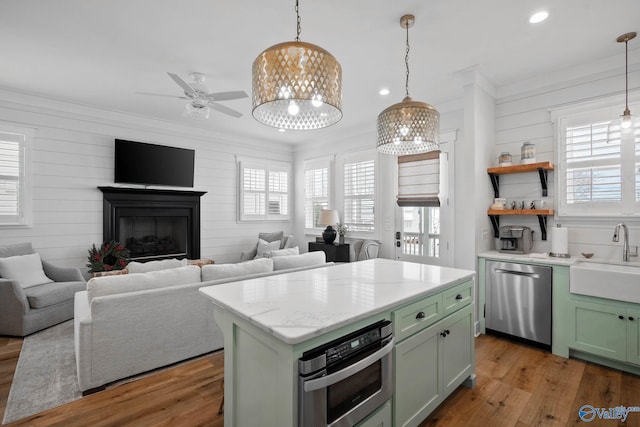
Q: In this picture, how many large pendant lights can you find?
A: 2